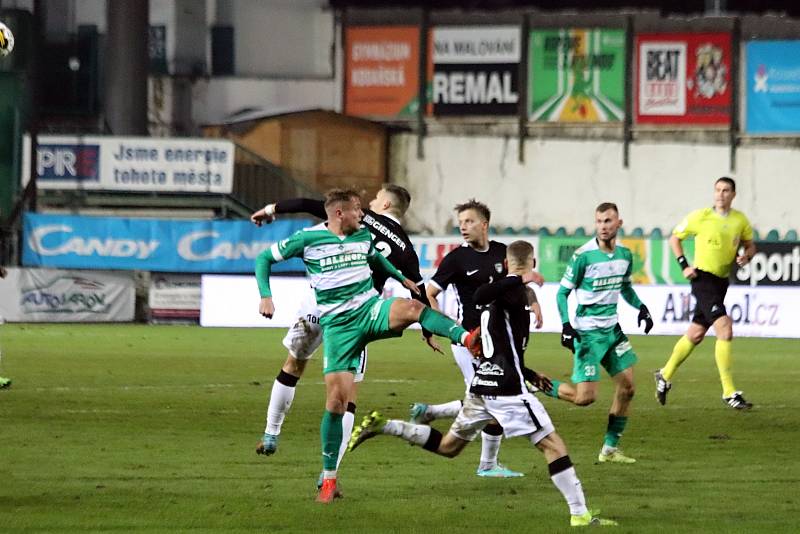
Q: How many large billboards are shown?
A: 5